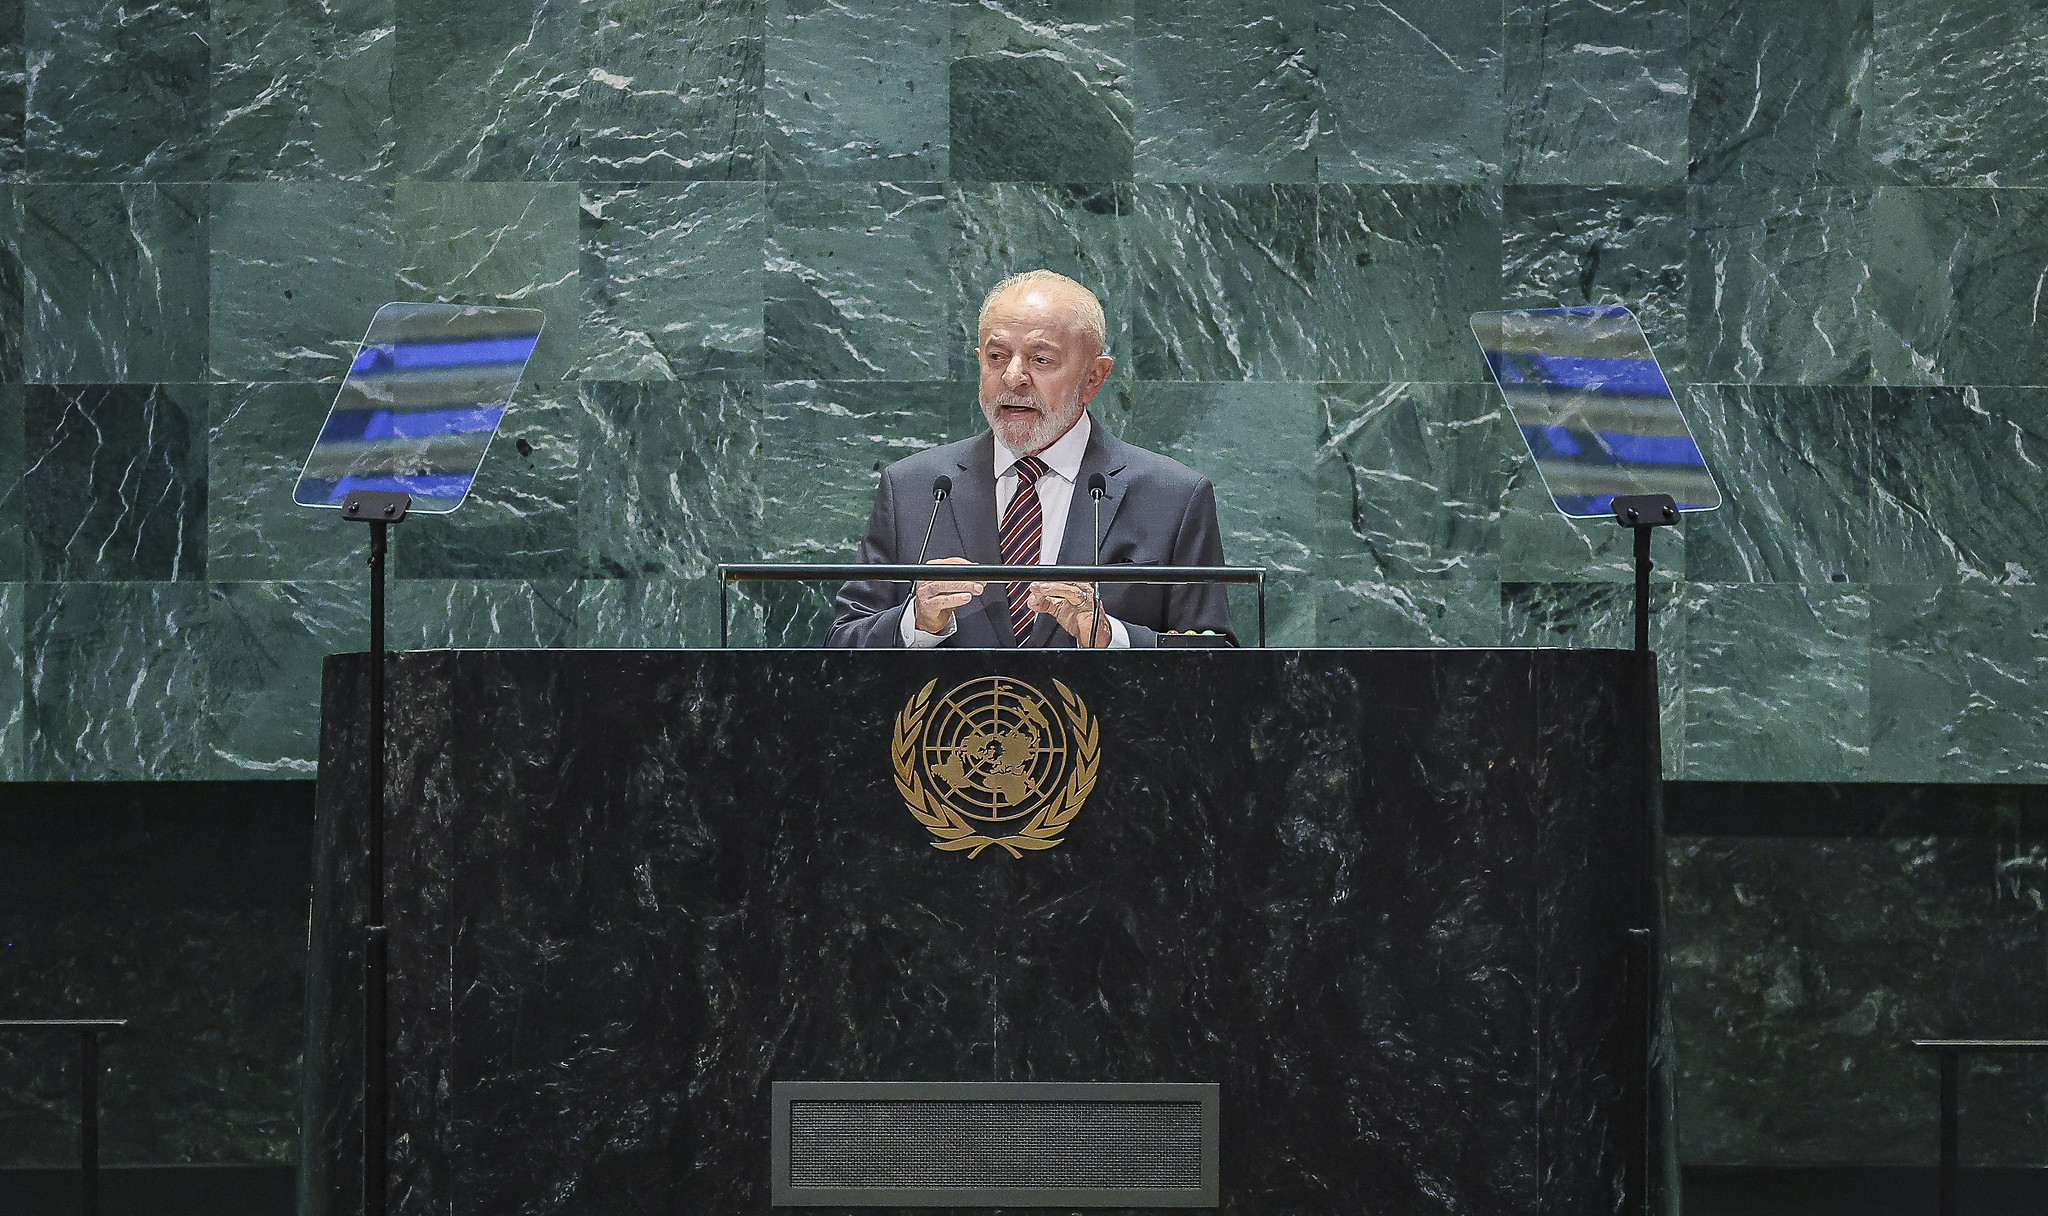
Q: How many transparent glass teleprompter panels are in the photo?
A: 2